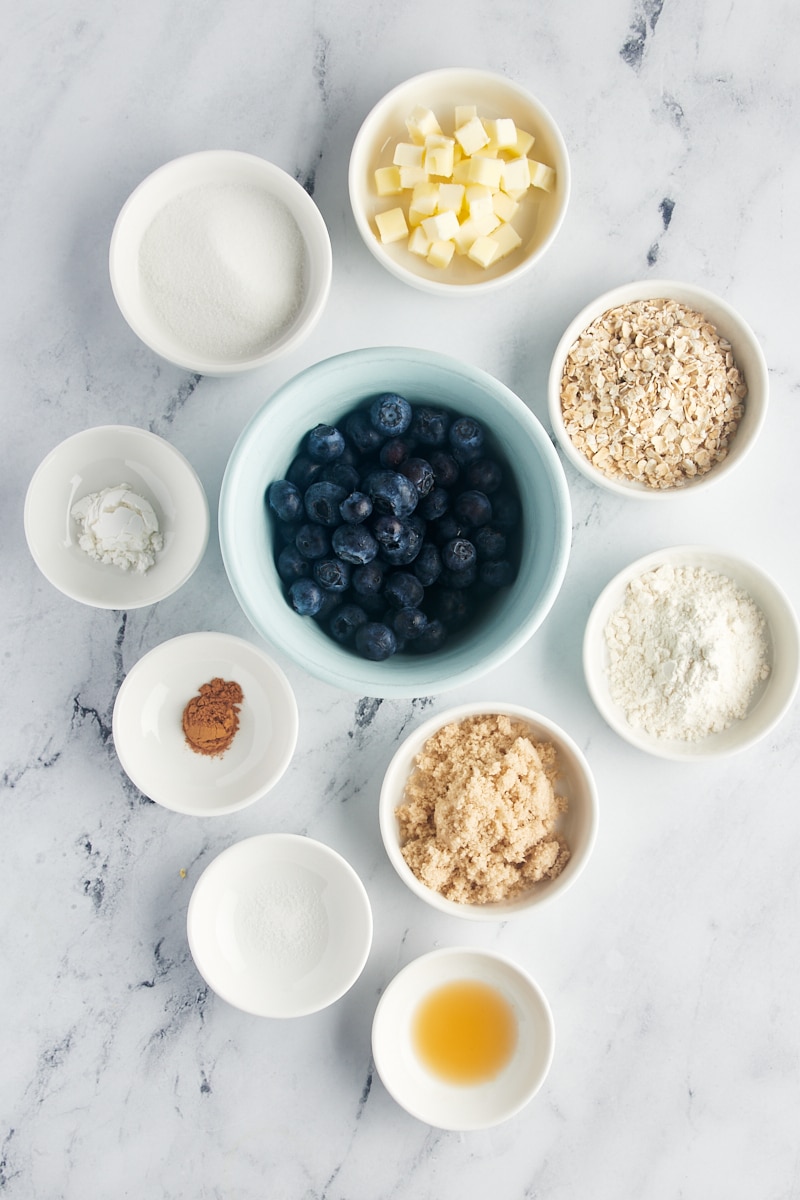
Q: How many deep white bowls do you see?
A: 5